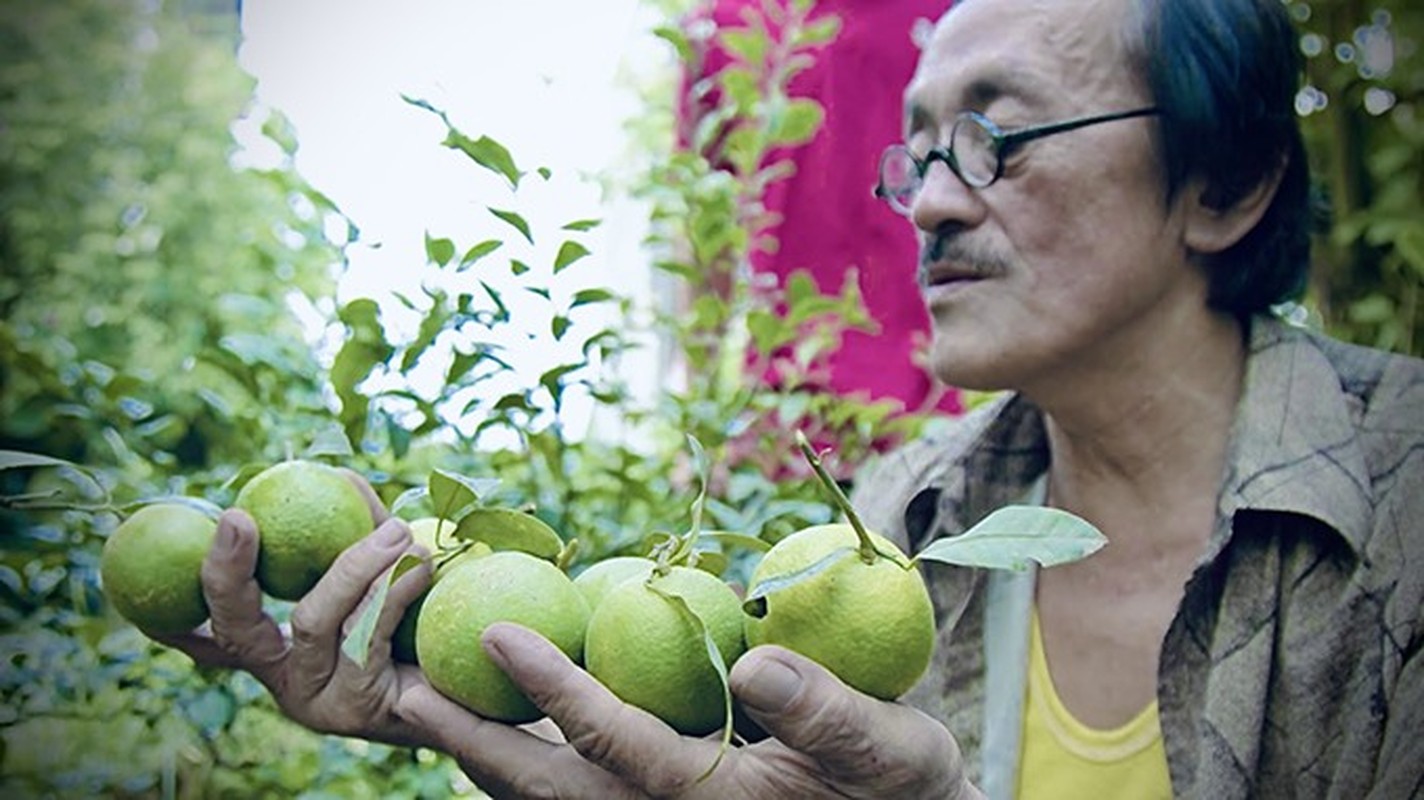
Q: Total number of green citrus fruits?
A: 7